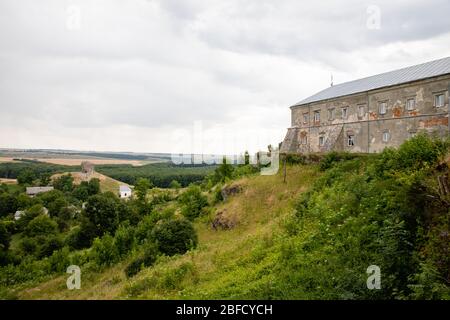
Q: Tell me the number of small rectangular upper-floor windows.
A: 8